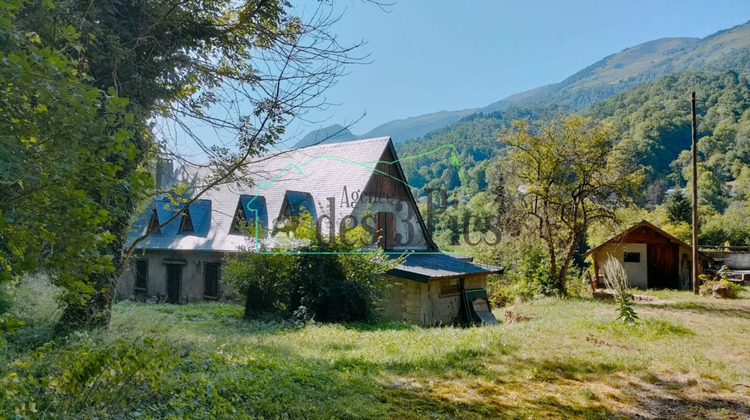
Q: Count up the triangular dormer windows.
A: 4